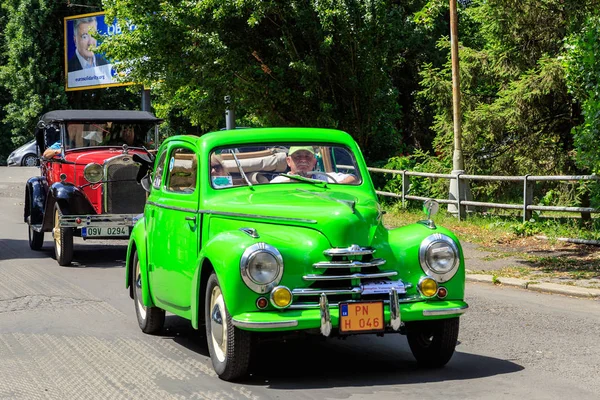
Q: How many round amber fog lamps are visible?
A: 2